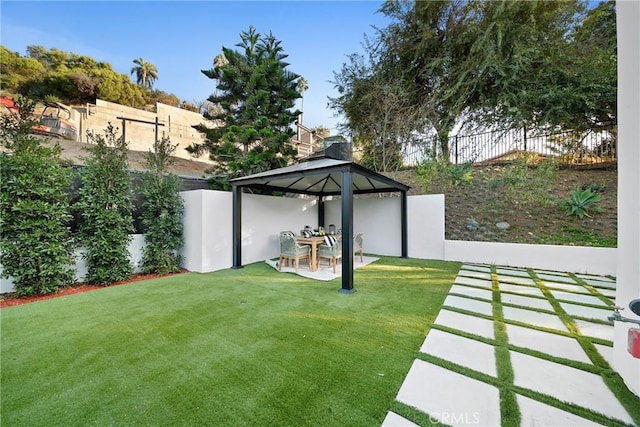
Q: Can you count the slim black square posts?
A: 4